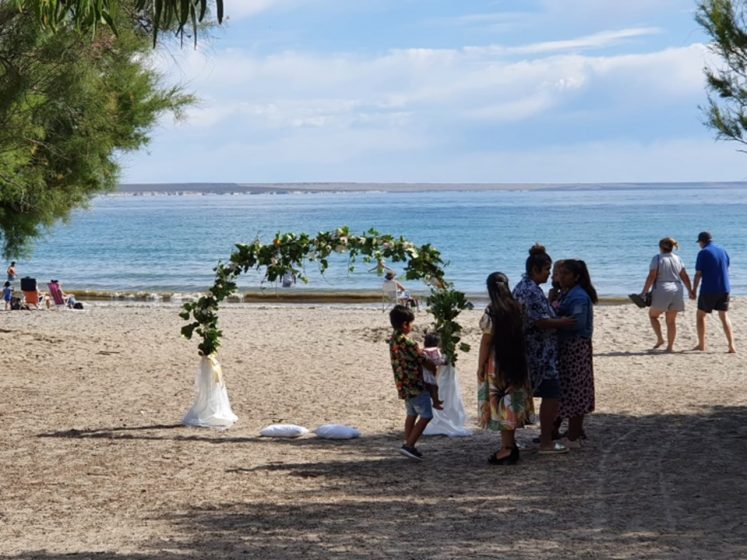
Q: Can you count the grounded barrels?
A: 0